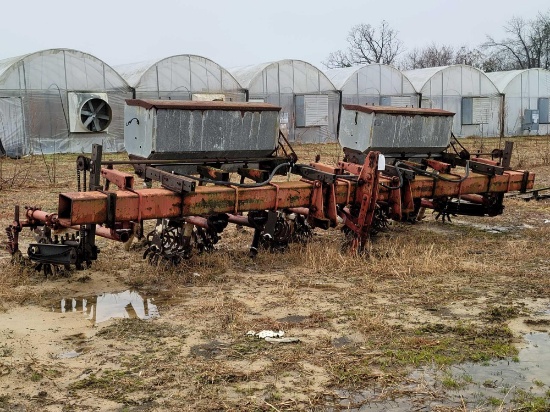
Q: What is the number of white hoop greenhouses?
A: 6